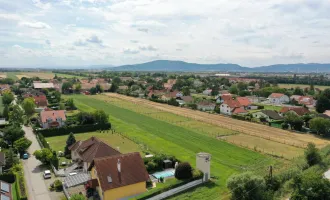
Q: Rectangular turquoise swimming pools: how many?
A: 1